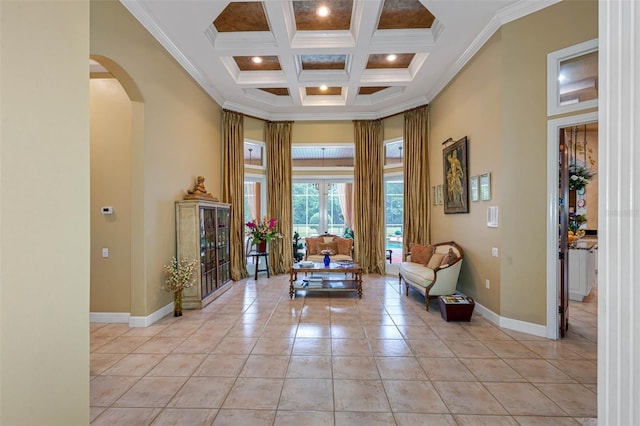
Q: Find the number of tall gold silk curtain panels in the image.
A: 4